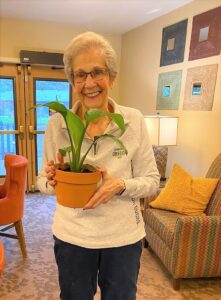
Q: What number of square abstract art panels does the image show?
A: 4